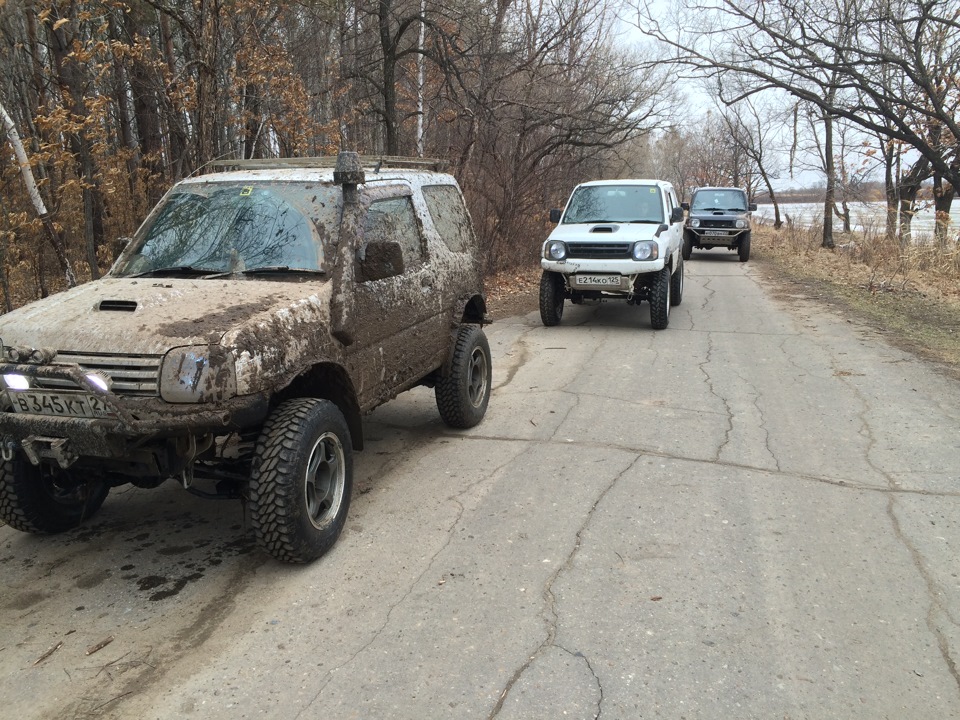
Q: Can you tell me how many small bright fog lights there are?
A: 2